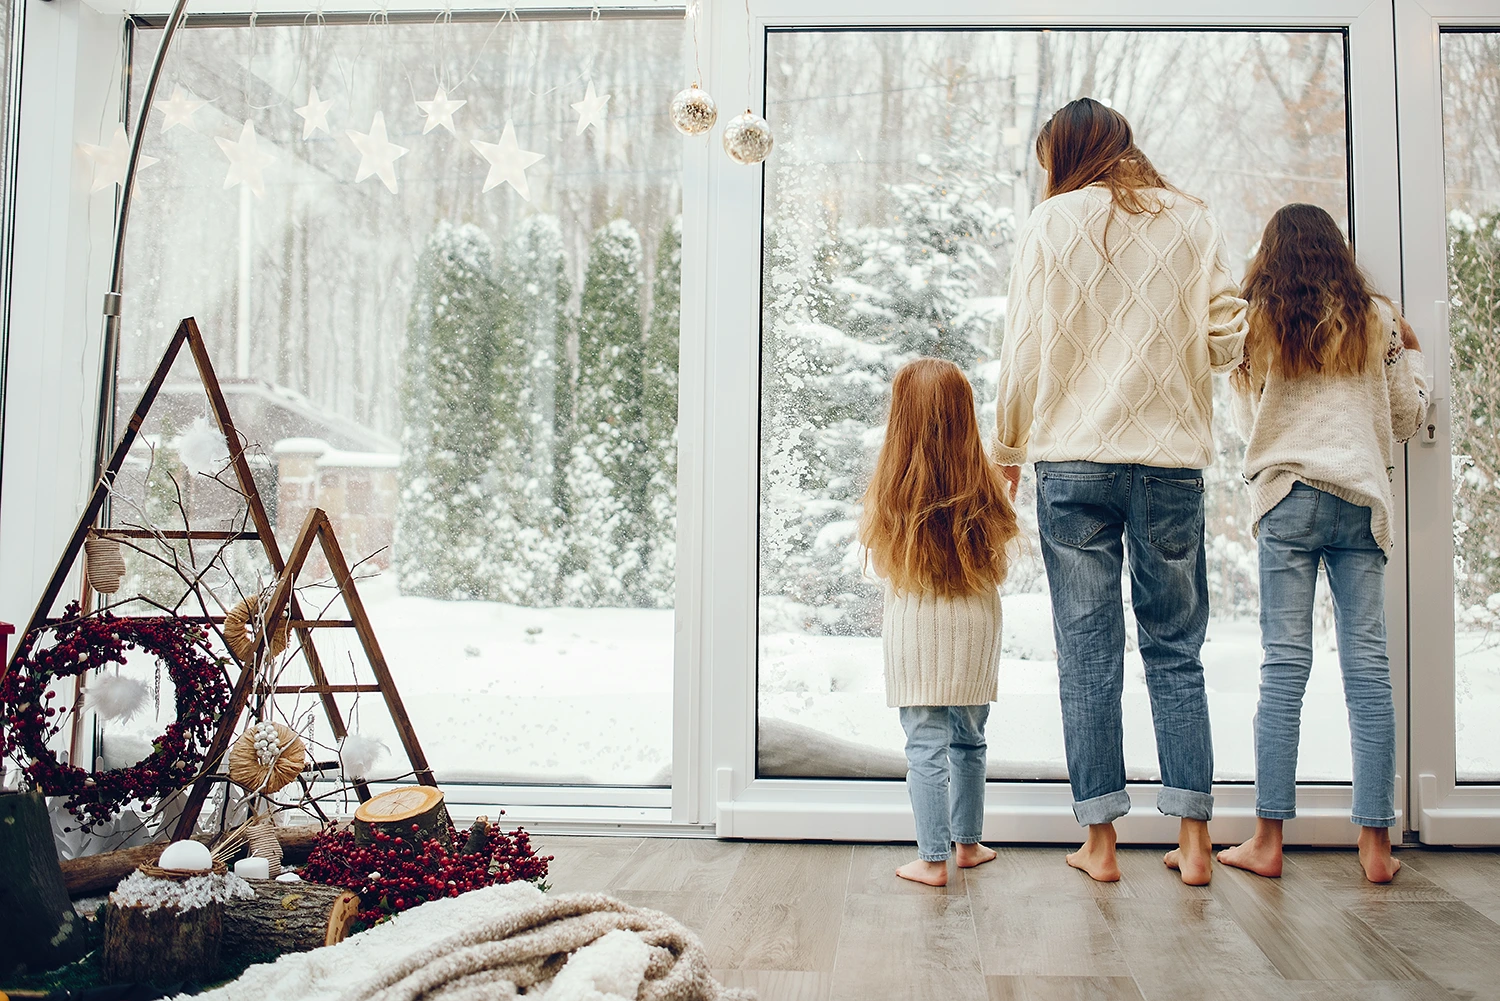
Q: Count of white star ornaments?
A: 8